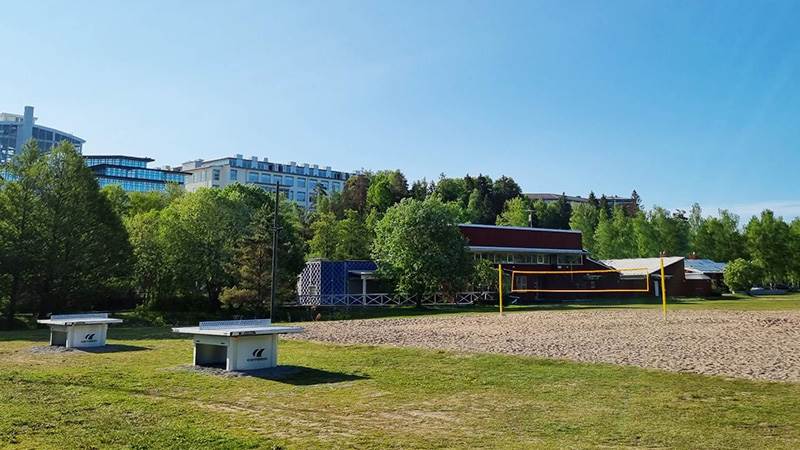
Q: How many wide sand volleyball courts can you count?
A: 1